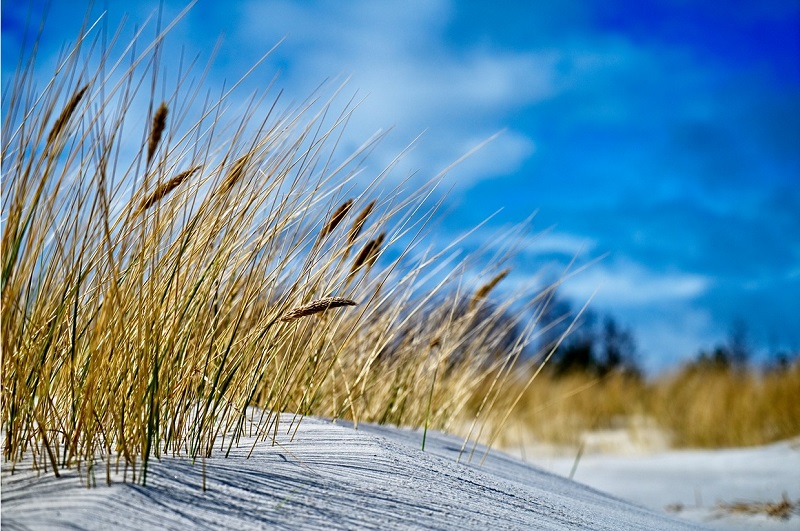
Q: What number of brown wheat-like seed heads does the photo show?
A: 10